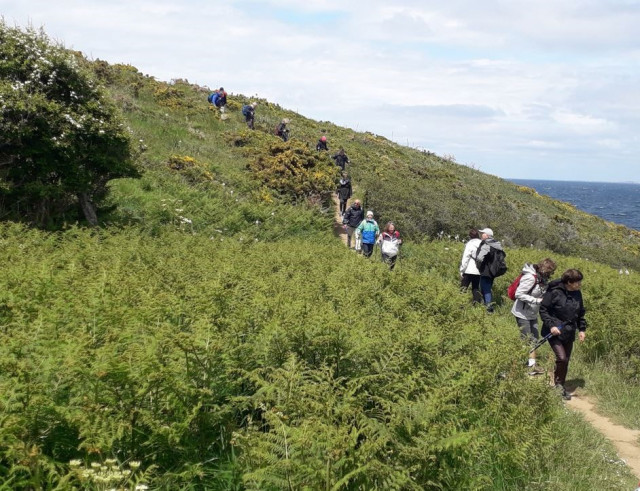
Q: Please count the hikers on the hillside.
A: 14